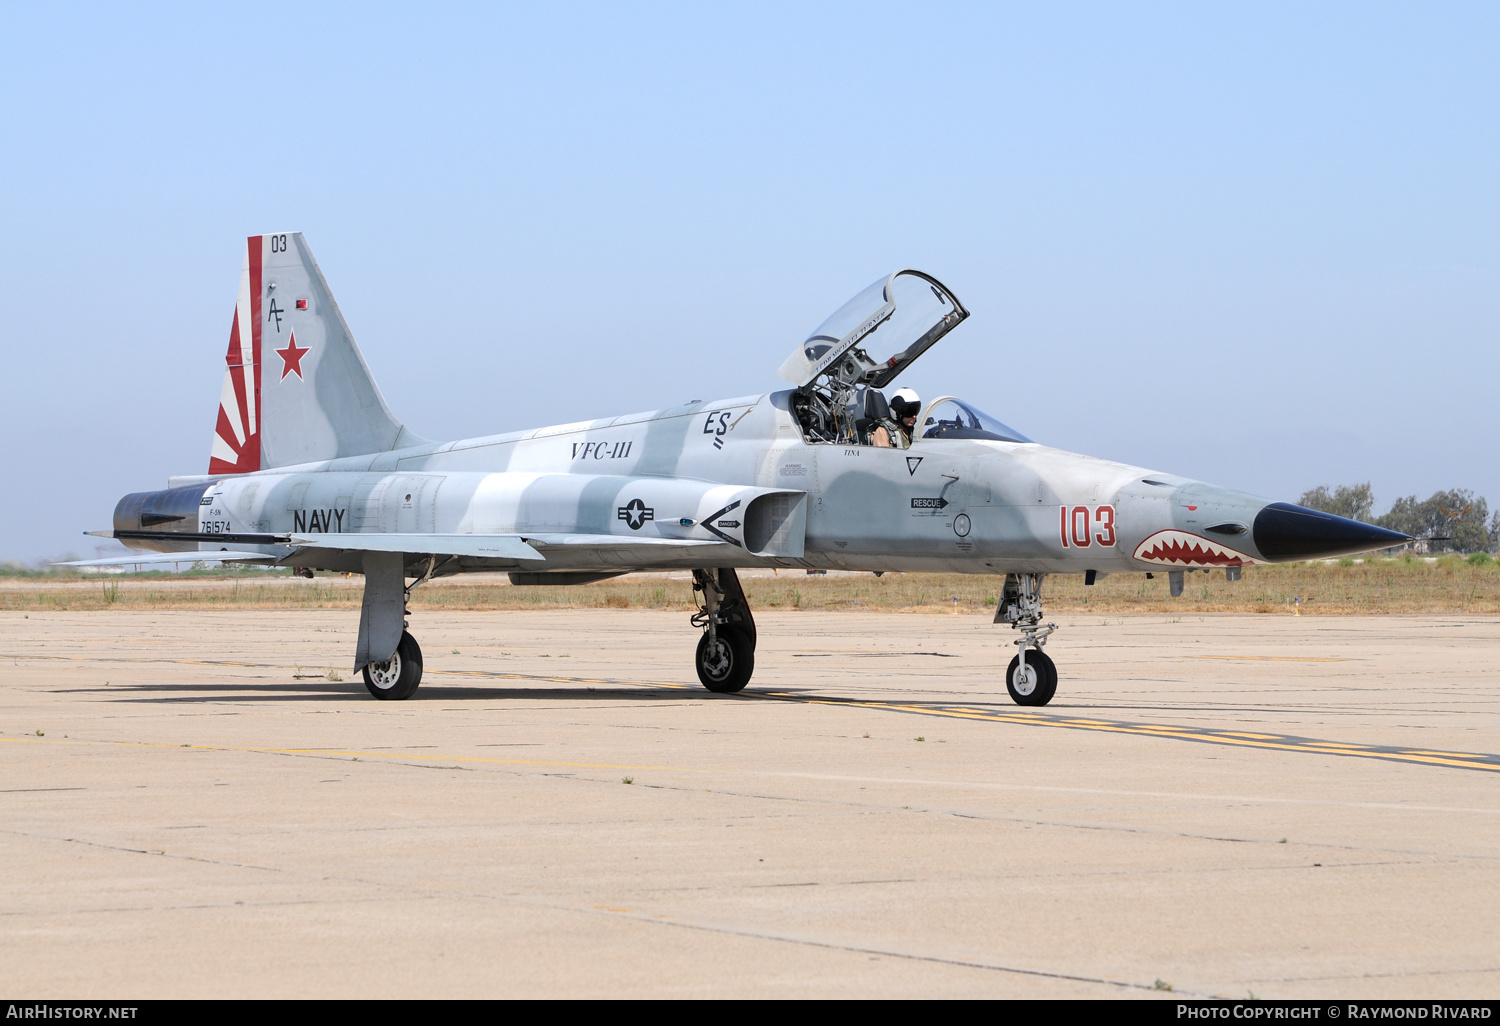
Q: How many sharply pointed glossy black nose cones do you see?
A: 1